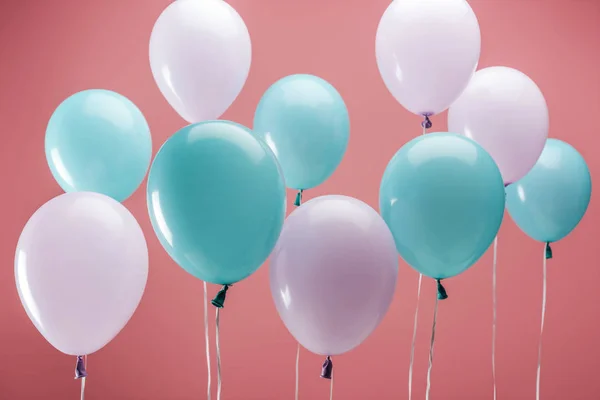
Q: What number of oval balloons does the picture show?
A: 10